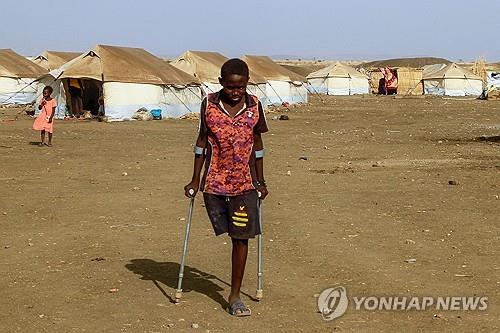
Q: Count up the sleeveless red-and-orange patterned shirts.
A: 1